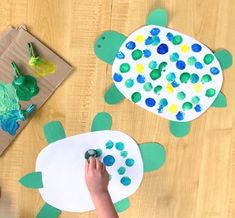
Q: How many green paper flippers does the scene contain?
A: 8